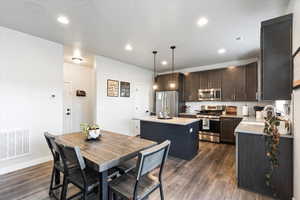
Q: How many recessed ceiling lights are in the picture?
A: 5